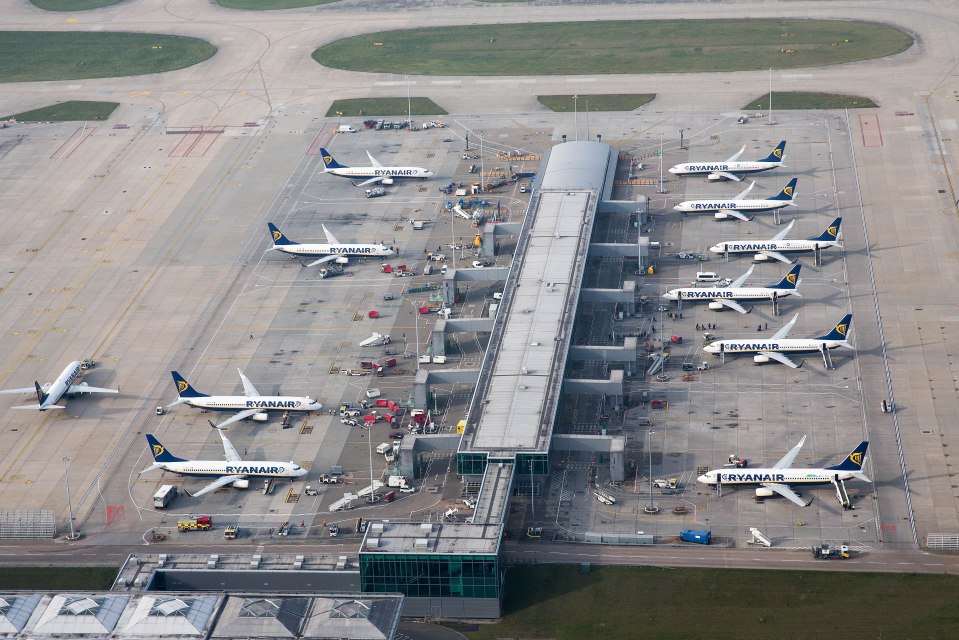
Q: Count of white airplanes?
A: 11